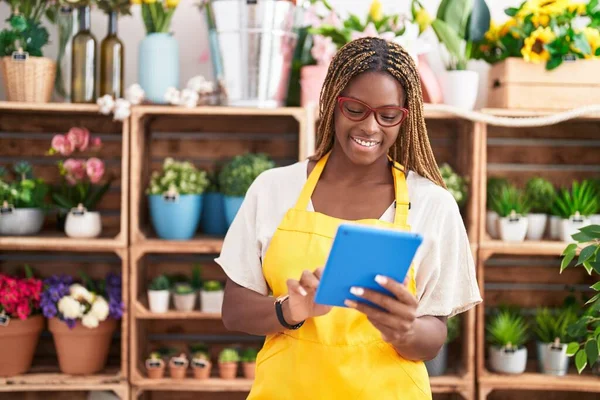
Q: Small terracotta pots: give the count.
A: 5